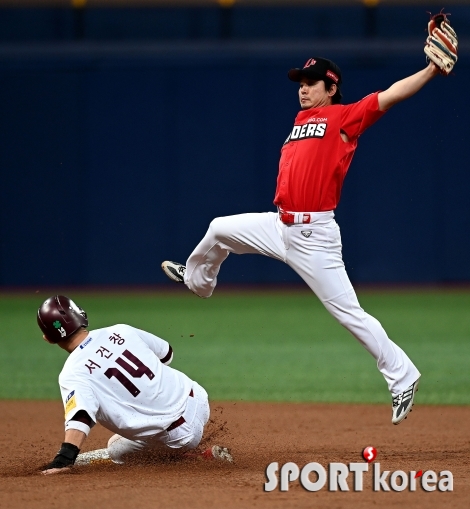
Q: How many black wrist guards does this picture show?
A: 1